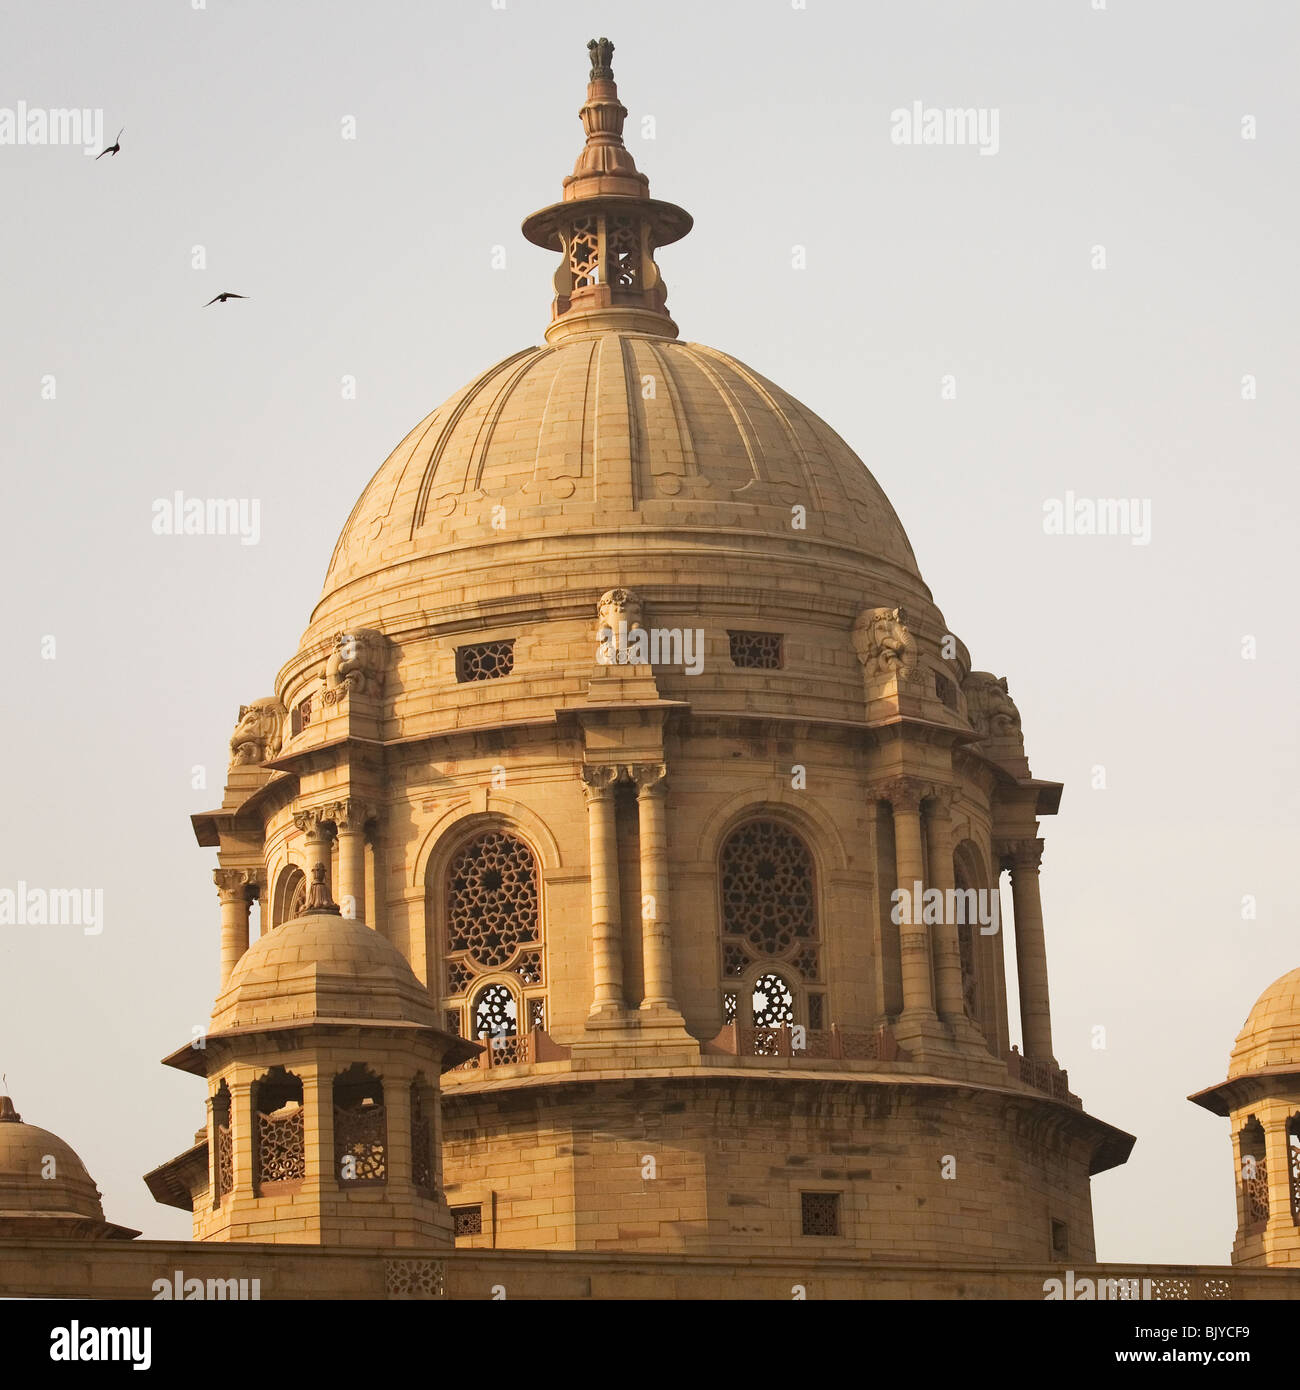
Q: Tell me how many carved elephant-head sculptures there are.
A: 5